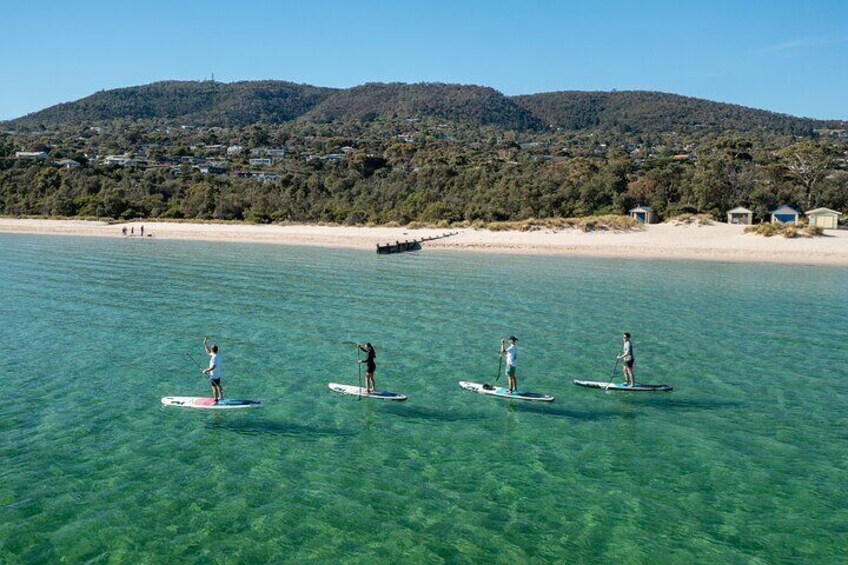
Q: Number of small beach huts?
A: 4